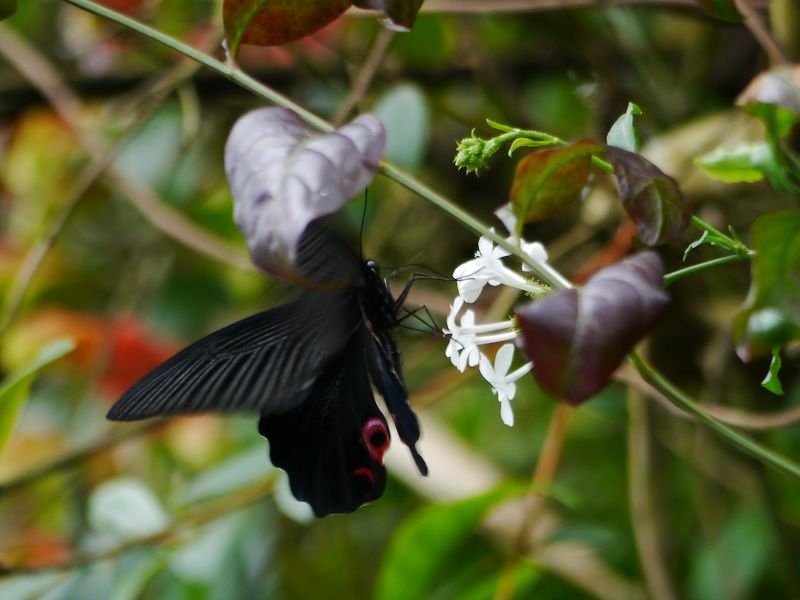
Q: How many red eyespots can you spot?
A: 2